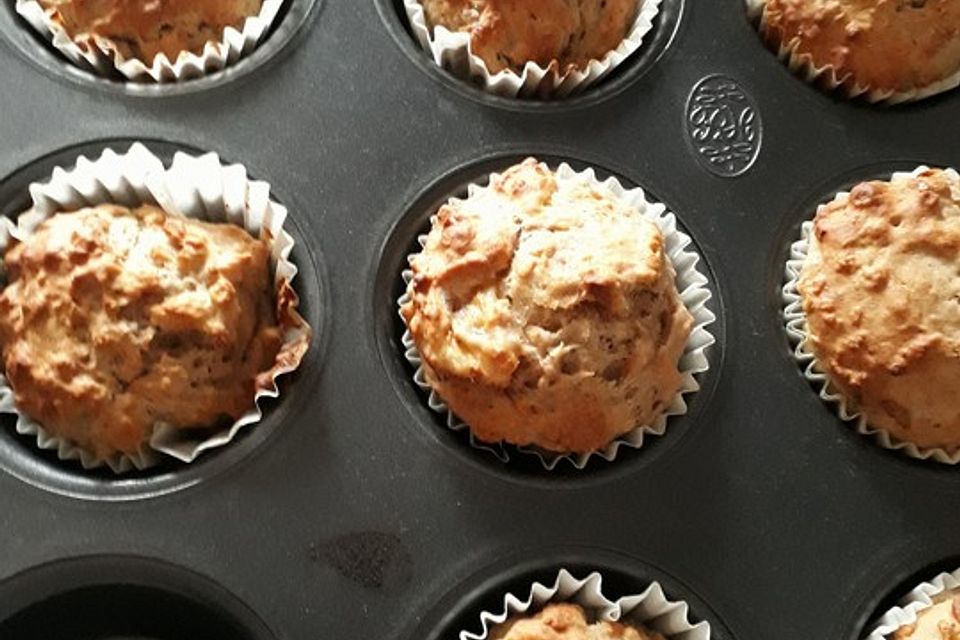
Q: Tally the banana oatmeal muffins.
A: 8